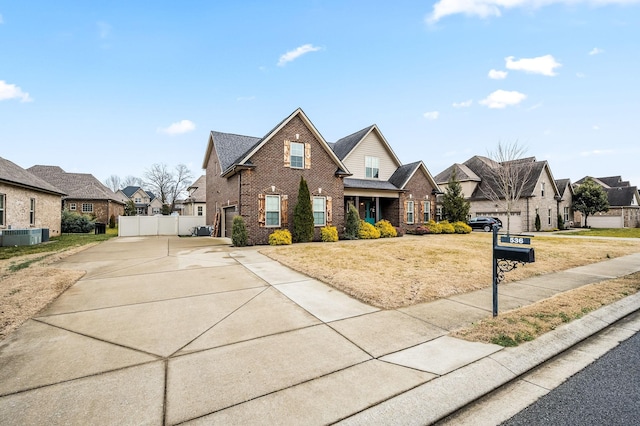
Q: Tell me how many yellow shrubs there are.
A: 7